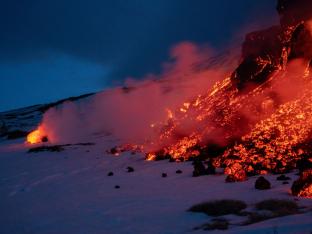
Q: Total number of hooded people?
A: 0